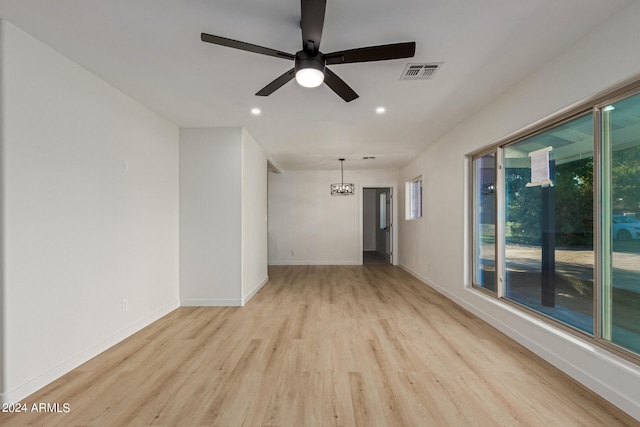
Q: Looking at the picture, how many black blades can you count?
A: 5